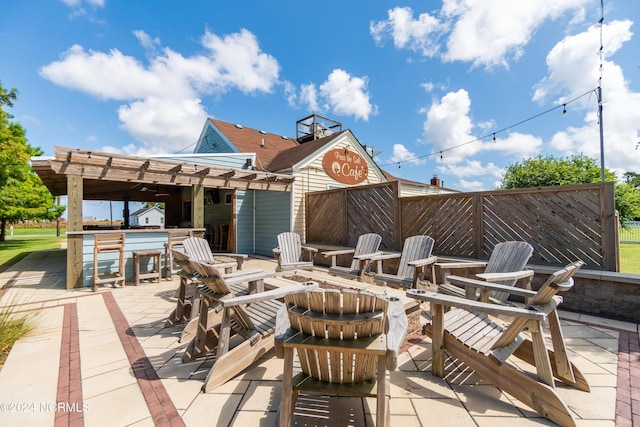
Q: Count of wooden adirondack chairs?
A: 9